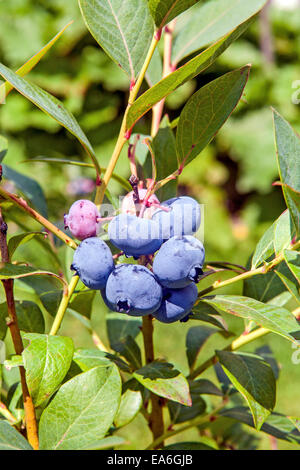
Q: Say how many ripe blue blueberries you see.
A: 6